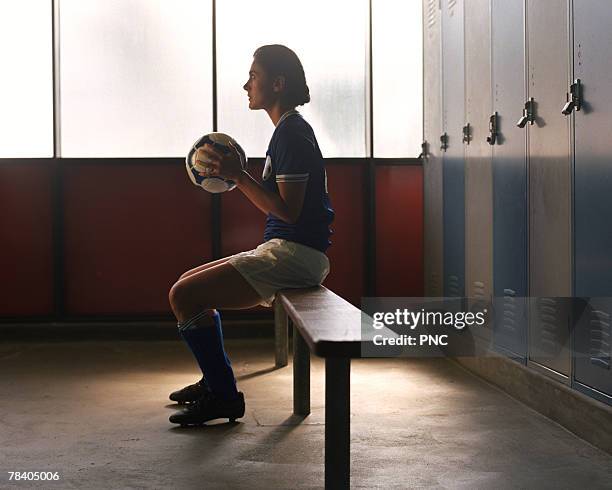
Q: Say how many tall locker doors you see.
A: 6